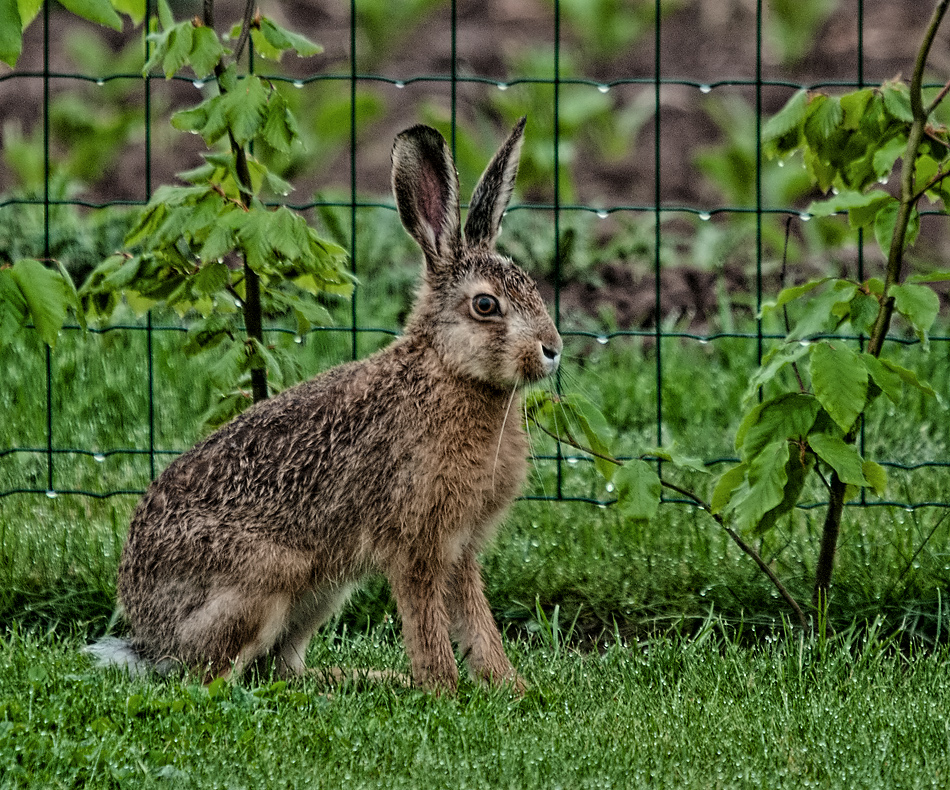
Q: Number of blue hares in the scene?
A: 0